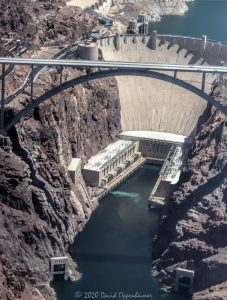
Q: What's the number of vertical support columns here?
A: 6